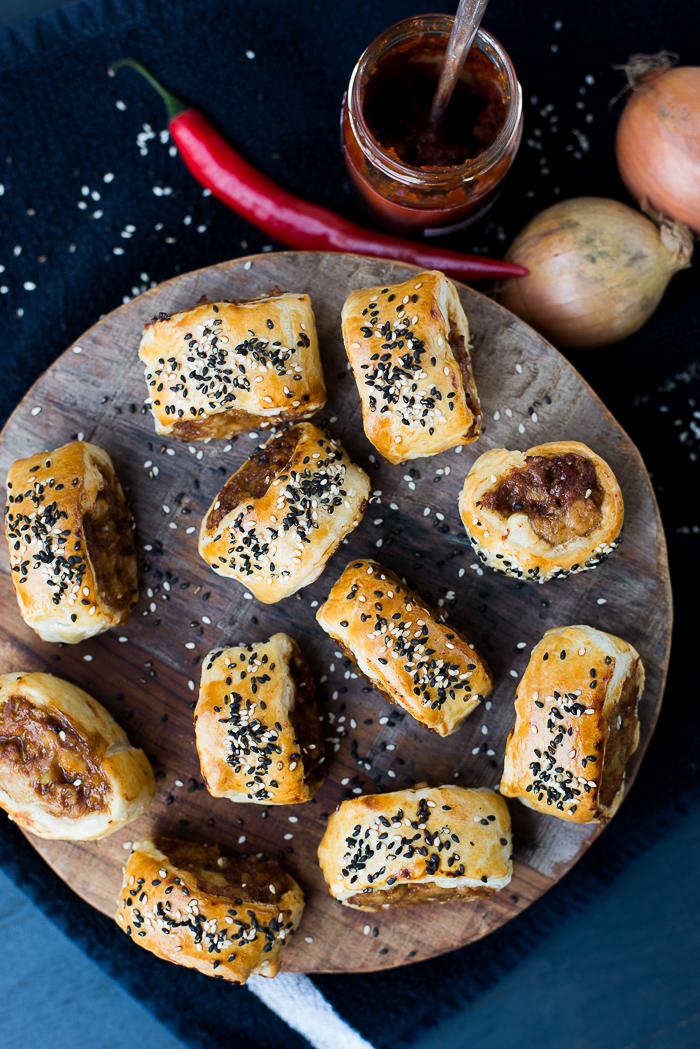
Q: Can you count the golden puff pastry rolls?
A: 11